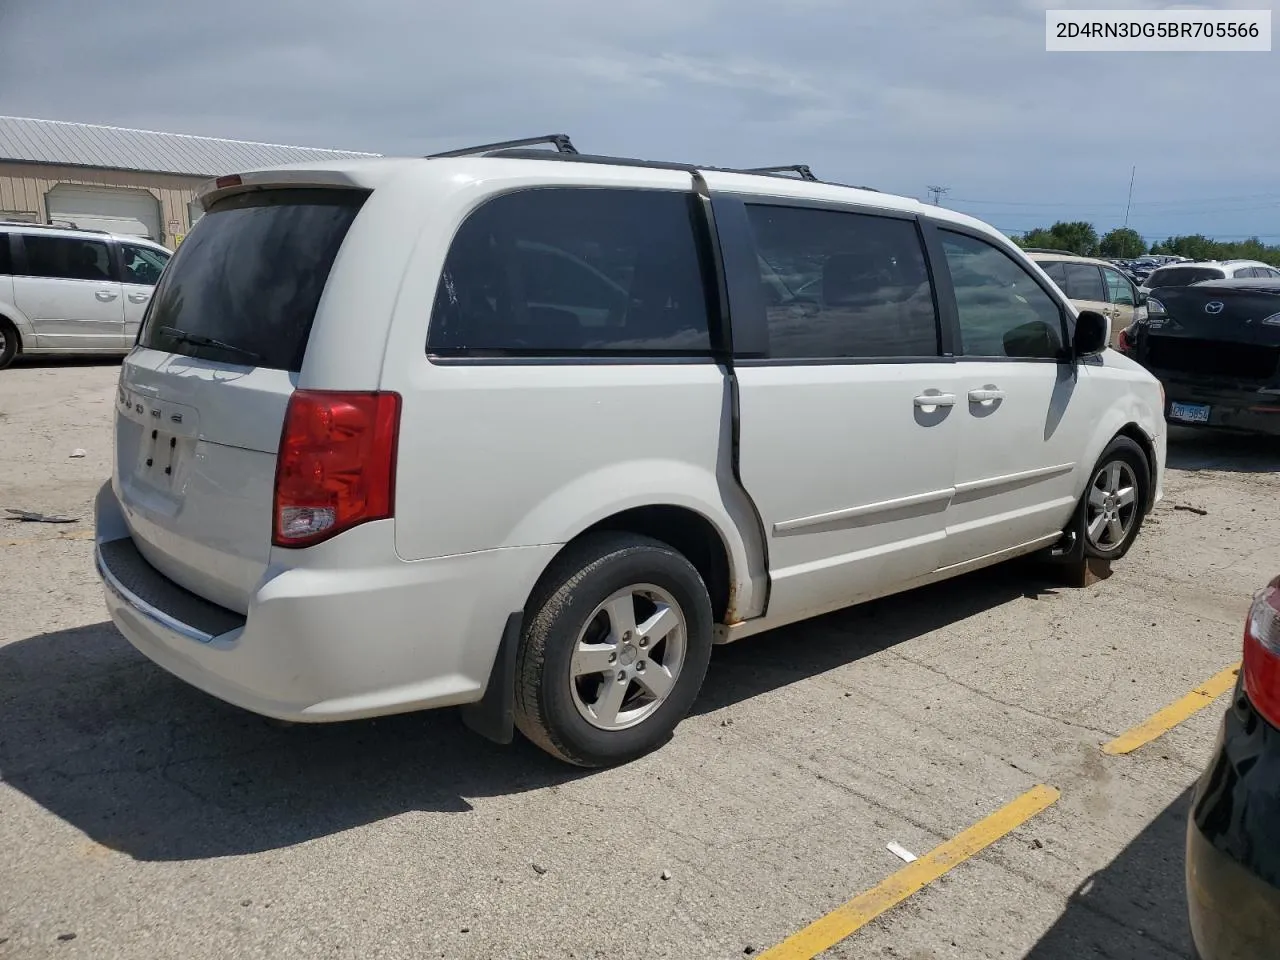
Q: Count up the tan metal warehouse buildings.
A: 1